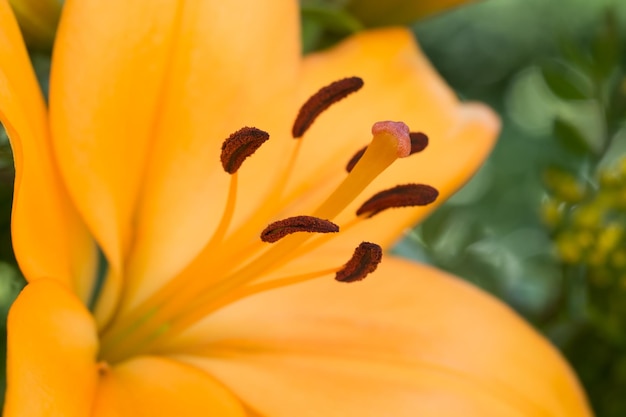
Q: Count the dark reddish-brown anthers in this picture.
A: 6